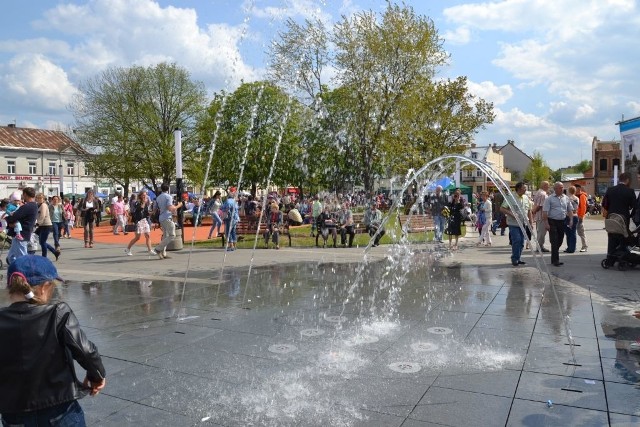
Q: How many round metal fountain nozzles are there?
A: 7